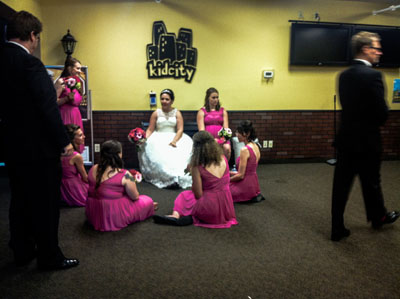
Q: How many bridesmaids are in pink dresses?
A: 6